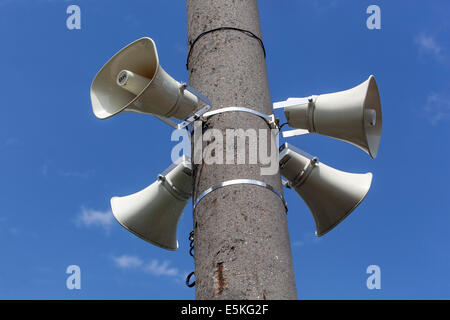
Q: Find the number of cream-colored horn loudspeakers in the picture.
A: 4